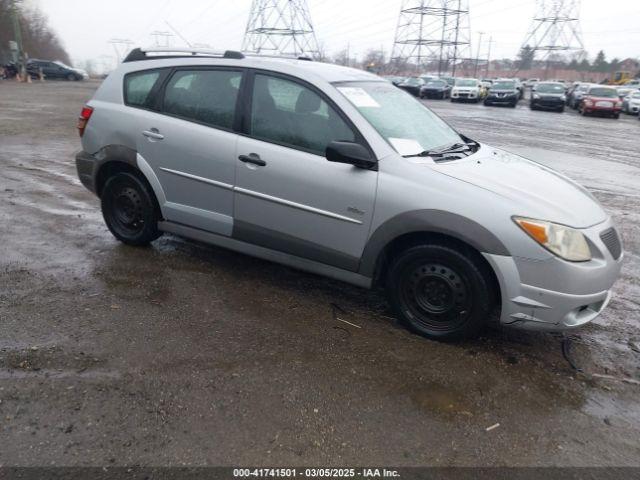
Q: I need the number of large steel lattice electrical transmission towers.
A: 3